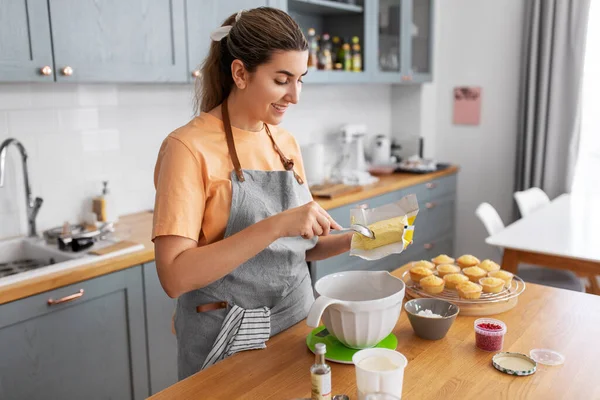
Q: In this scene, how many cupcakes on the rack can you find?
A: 12